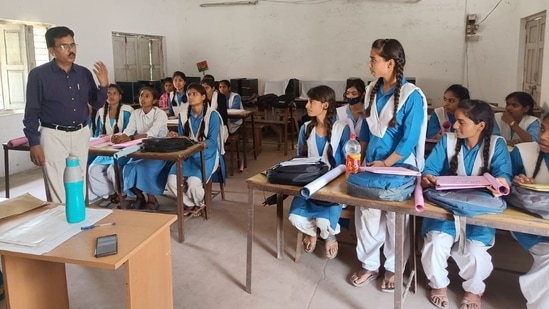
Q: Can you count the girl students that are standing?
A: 1